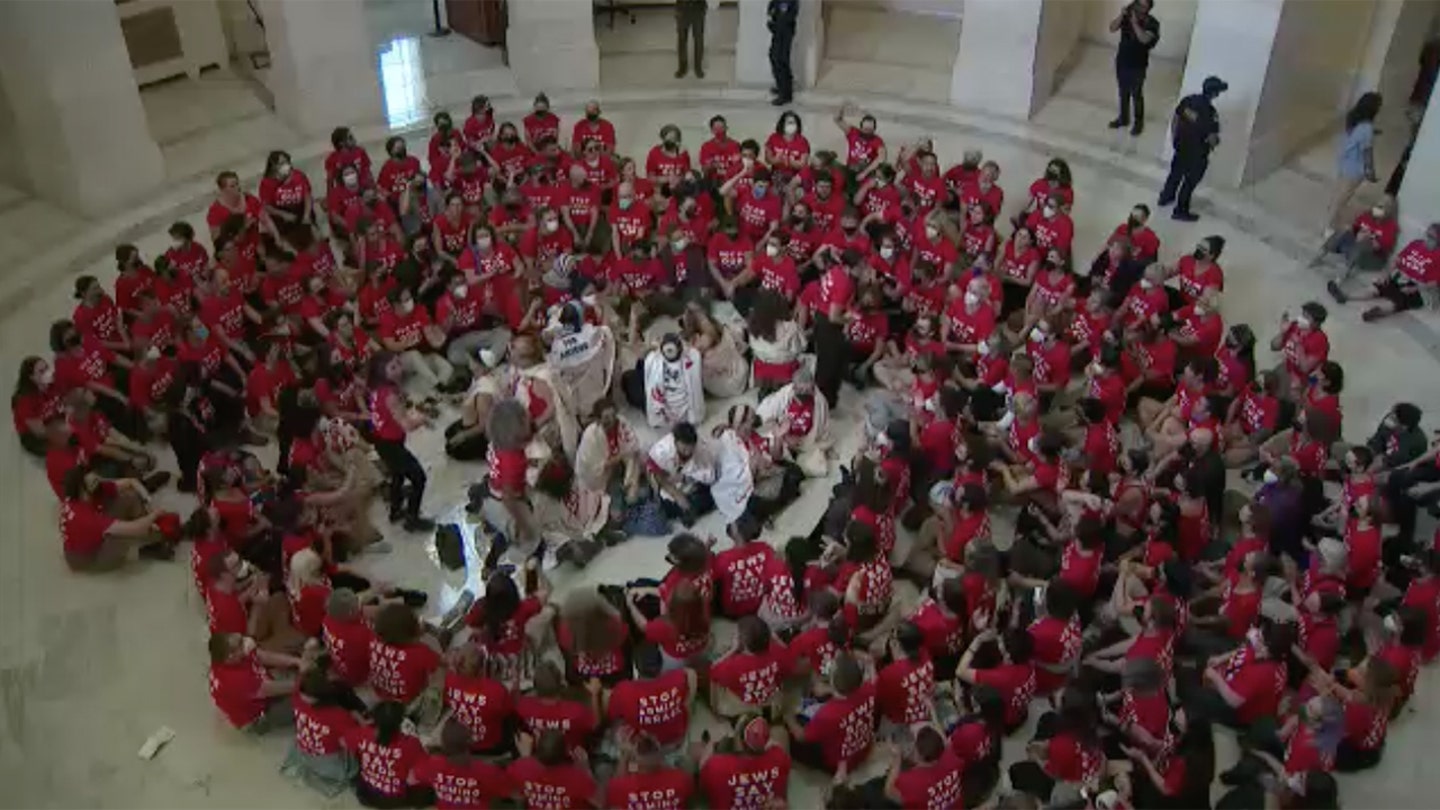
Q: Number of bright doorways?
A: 1